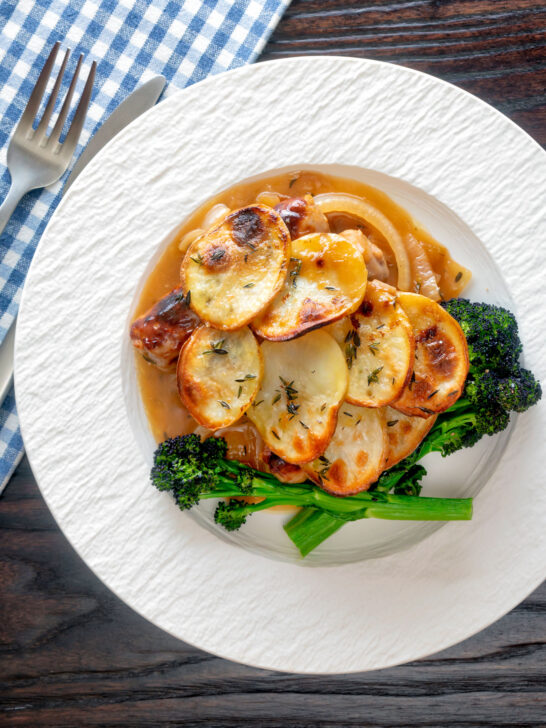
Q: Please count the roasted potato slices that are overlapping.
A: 8